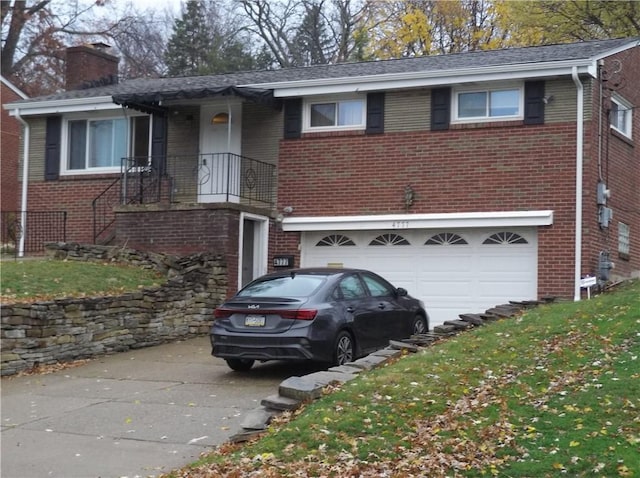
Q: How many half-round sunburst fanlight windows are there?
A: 4